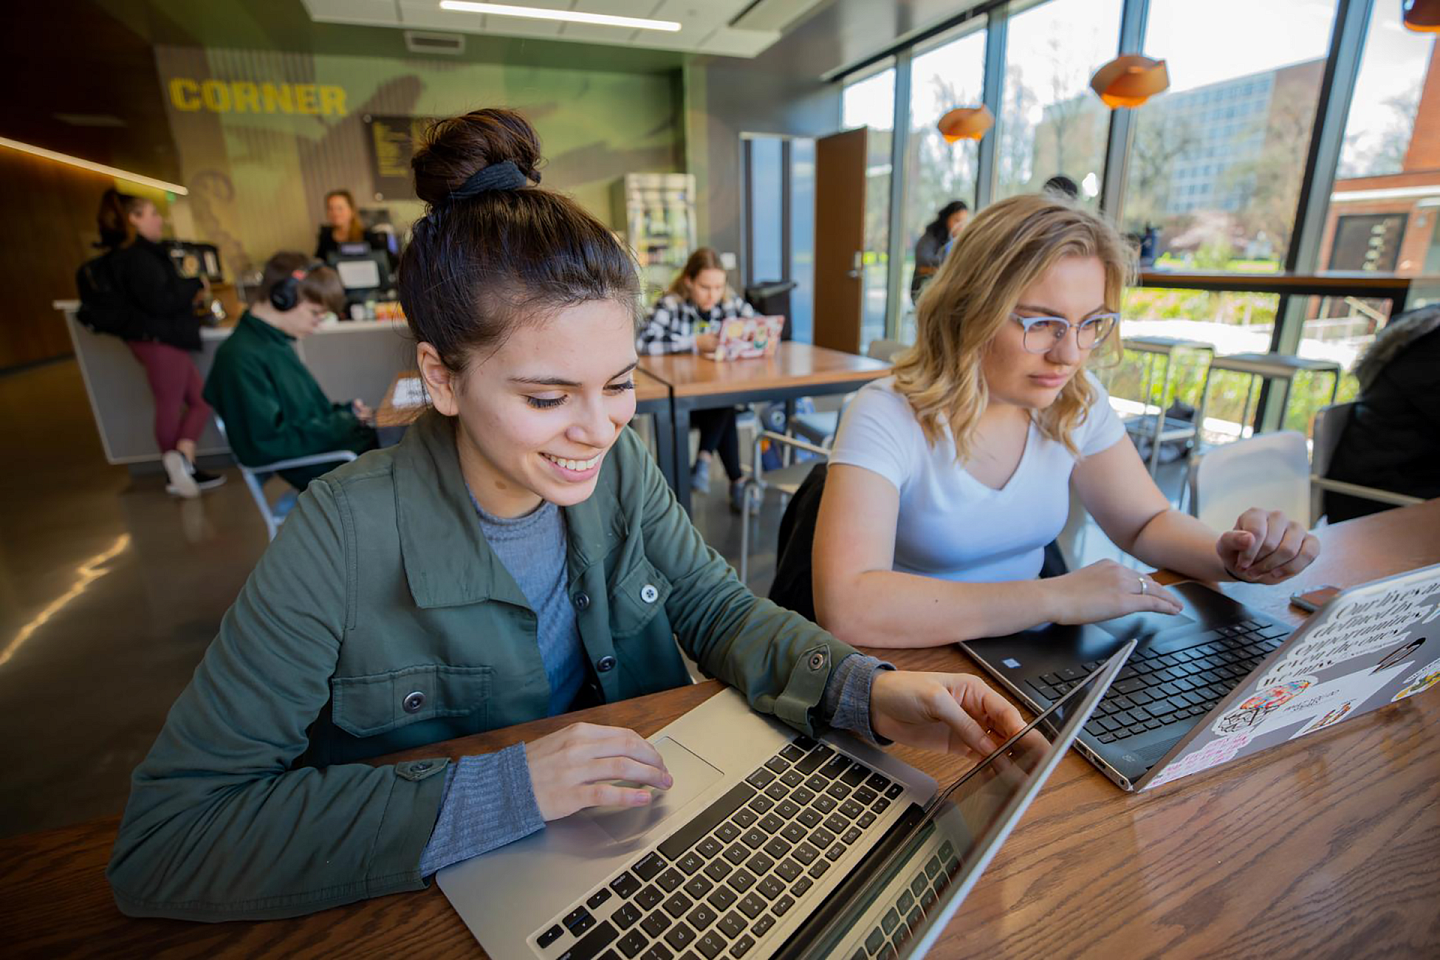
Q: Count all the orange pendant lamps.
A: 3